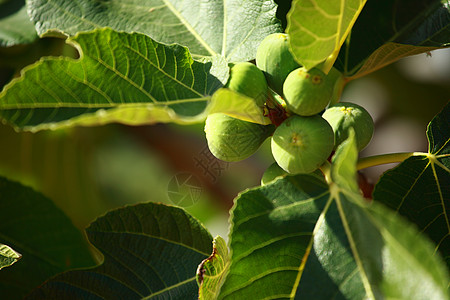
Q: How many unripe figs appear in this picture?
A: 7